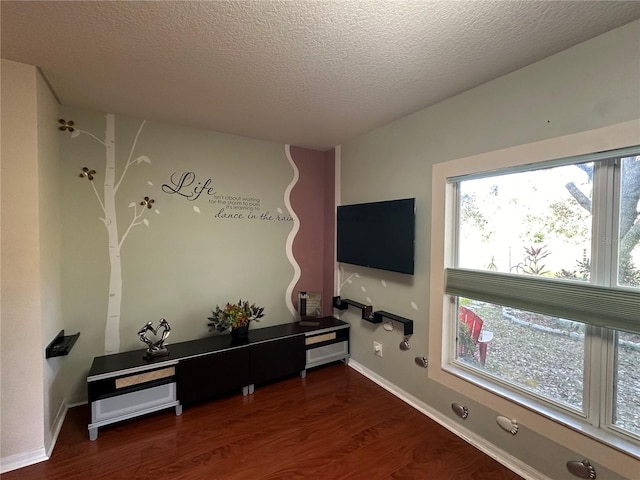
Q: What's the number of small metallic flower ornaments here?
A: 3